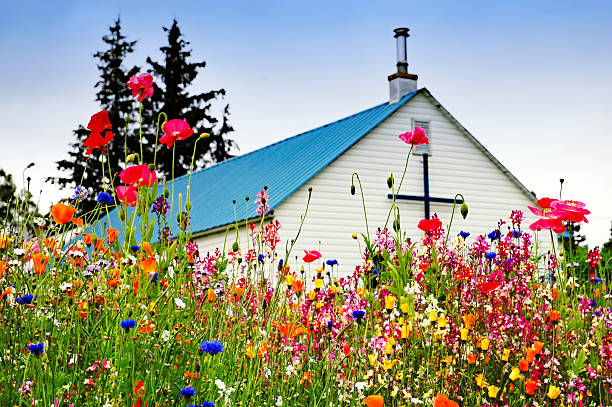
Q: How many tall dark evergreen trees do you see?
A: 2